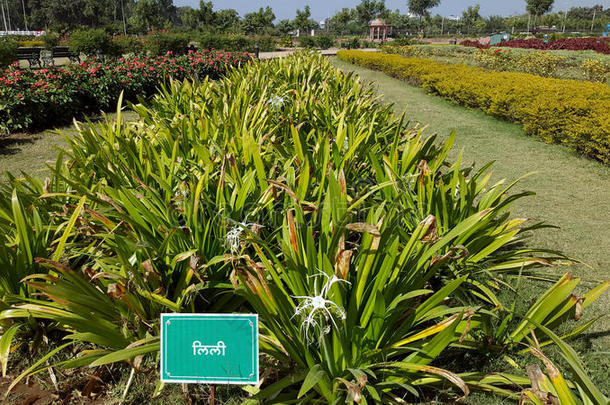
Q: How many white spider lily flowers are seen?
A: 3